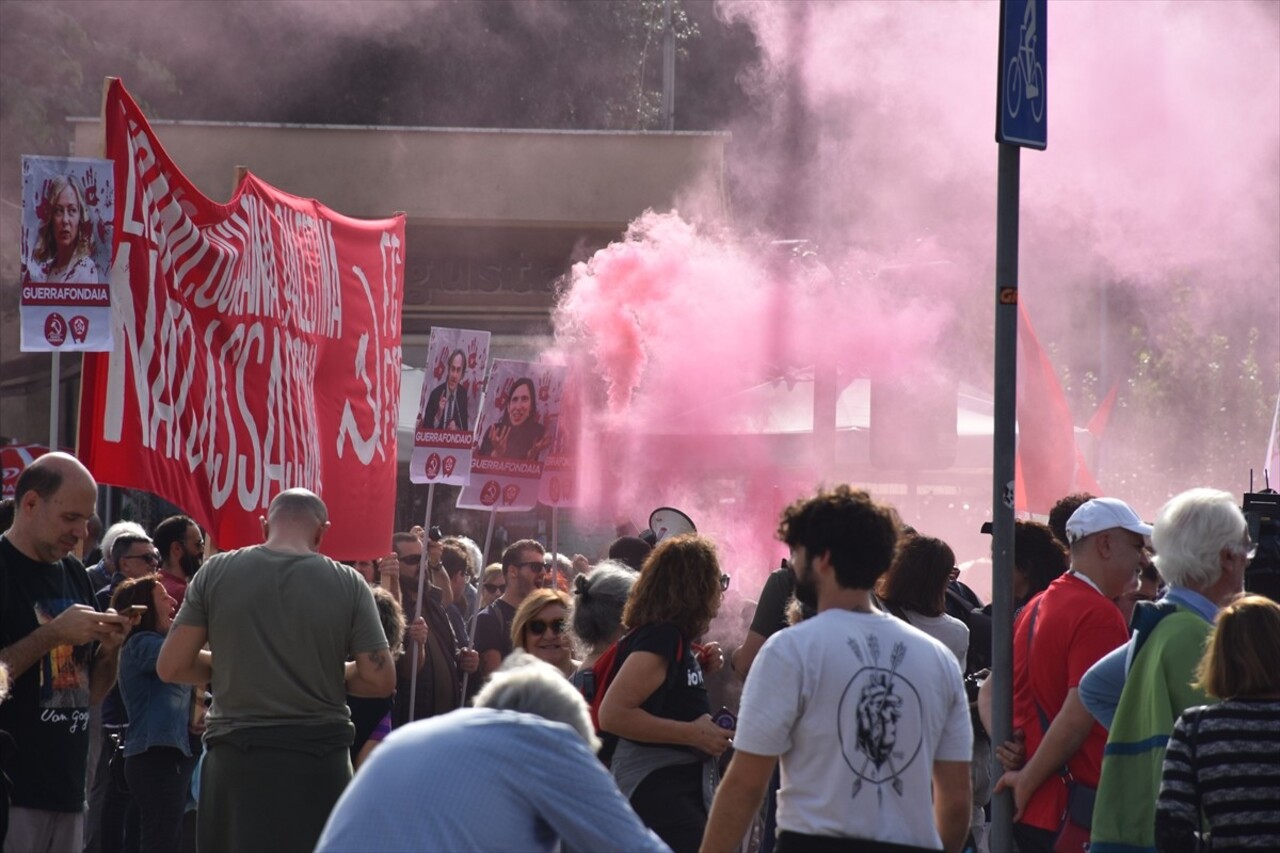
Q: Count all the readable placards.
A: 3